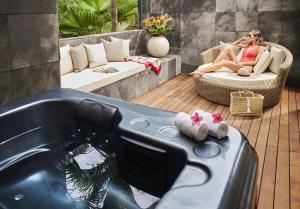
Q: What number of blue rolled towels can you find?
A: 0